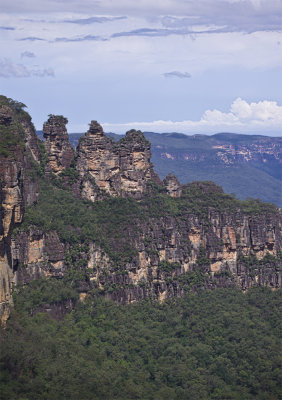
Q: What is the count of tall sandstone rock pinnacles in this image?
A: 3